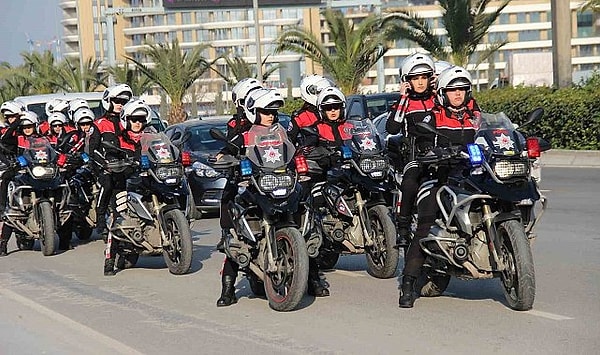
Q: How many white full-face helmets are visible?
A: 15